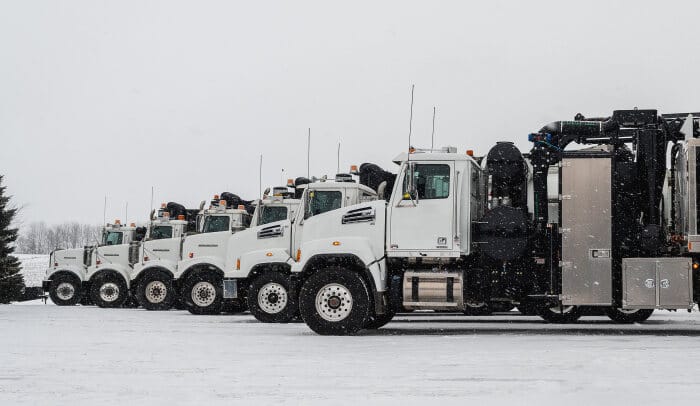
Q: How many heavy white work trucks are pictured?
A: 6